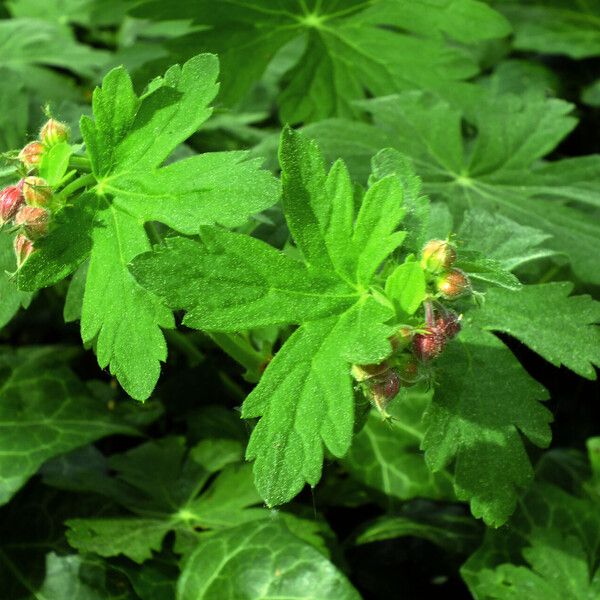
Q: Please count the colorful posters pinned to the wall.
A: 0